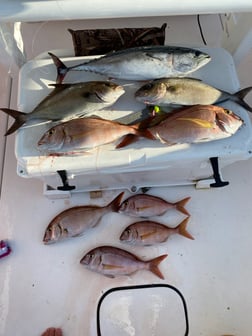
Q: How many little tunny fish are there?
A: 1